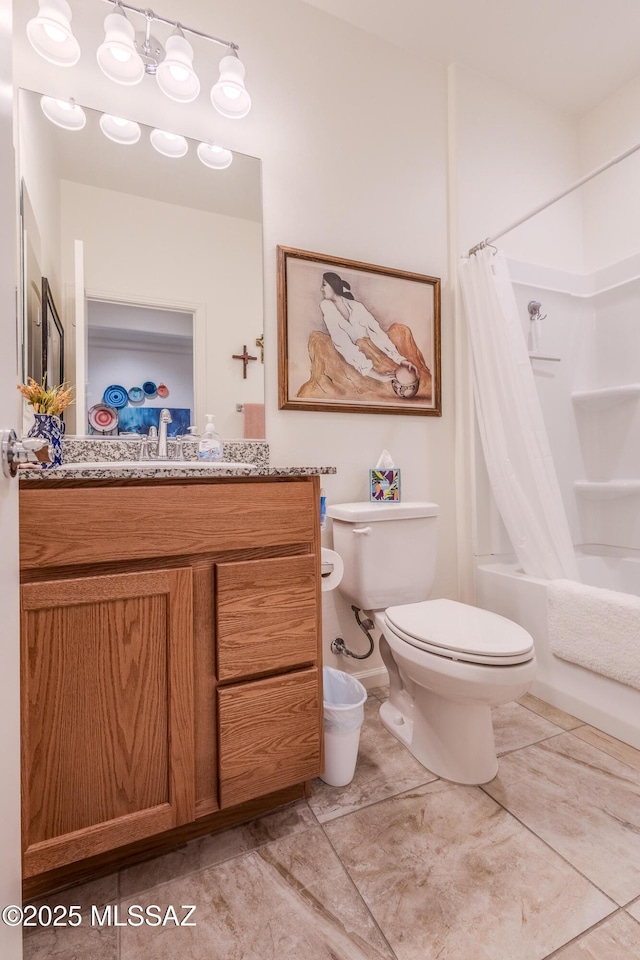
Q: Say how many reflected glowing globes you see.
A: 4